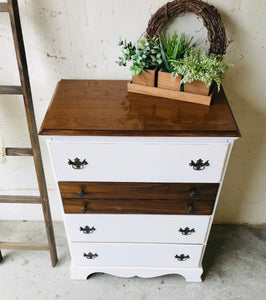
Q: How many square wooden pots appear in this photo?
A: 3